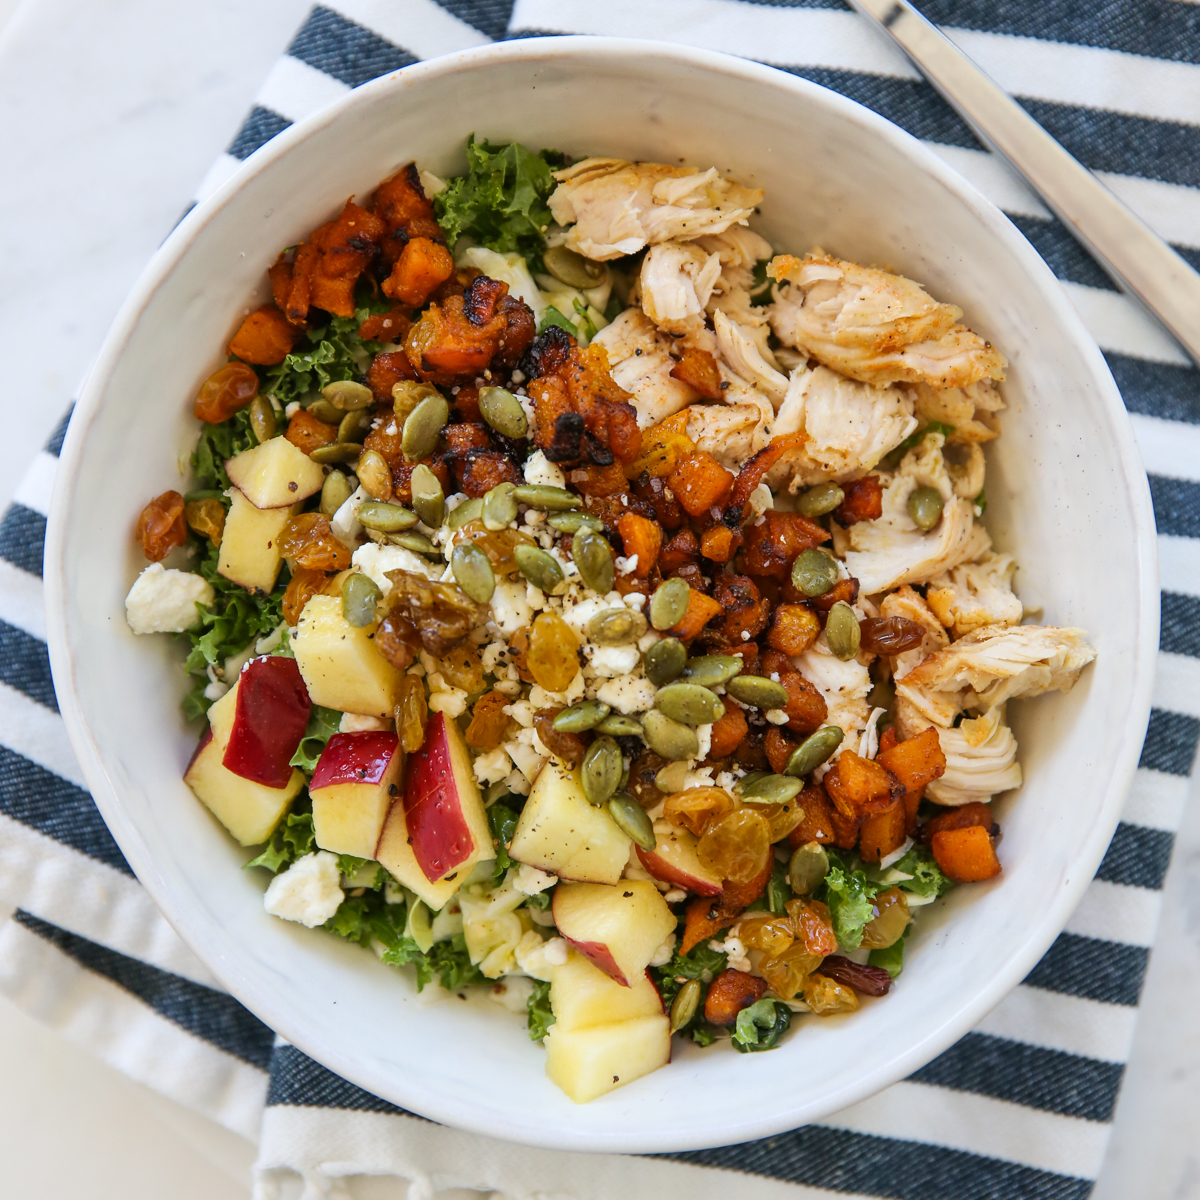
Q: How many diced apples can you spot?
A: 13